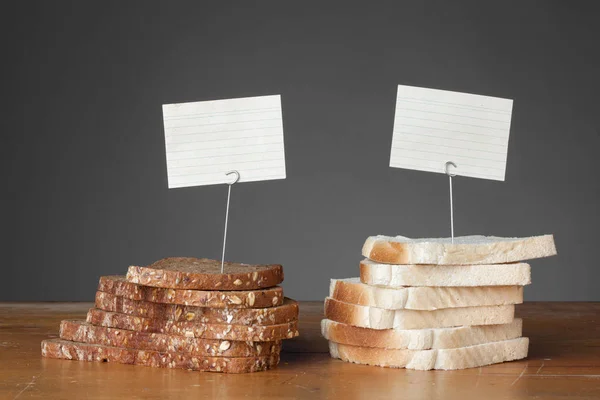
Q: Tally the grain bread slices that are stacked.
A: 6